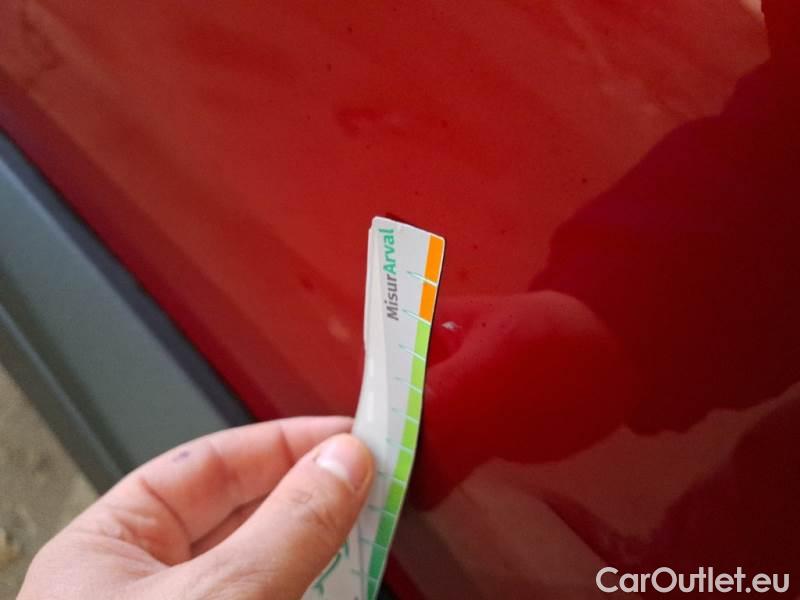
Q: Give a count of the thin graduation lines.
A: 10